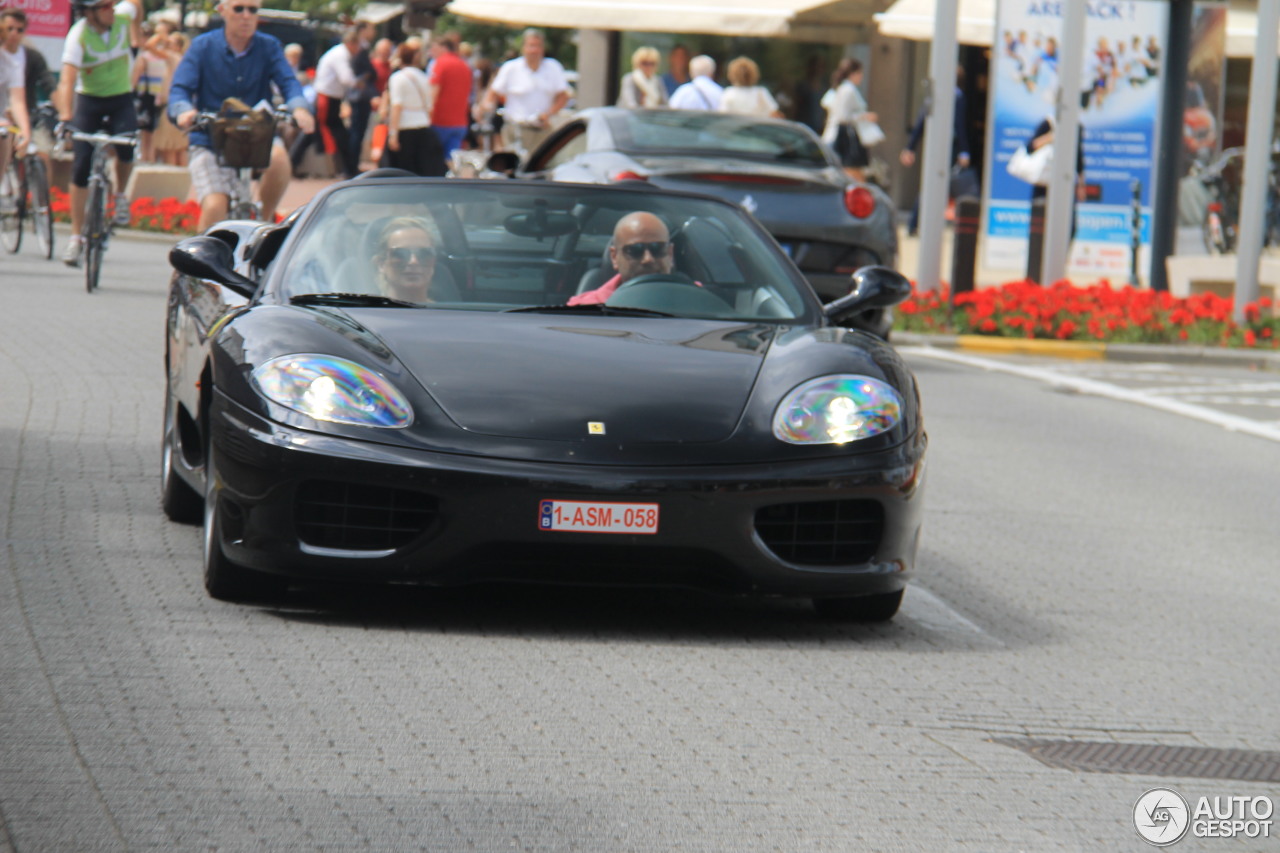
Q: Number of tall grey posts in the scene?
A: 3